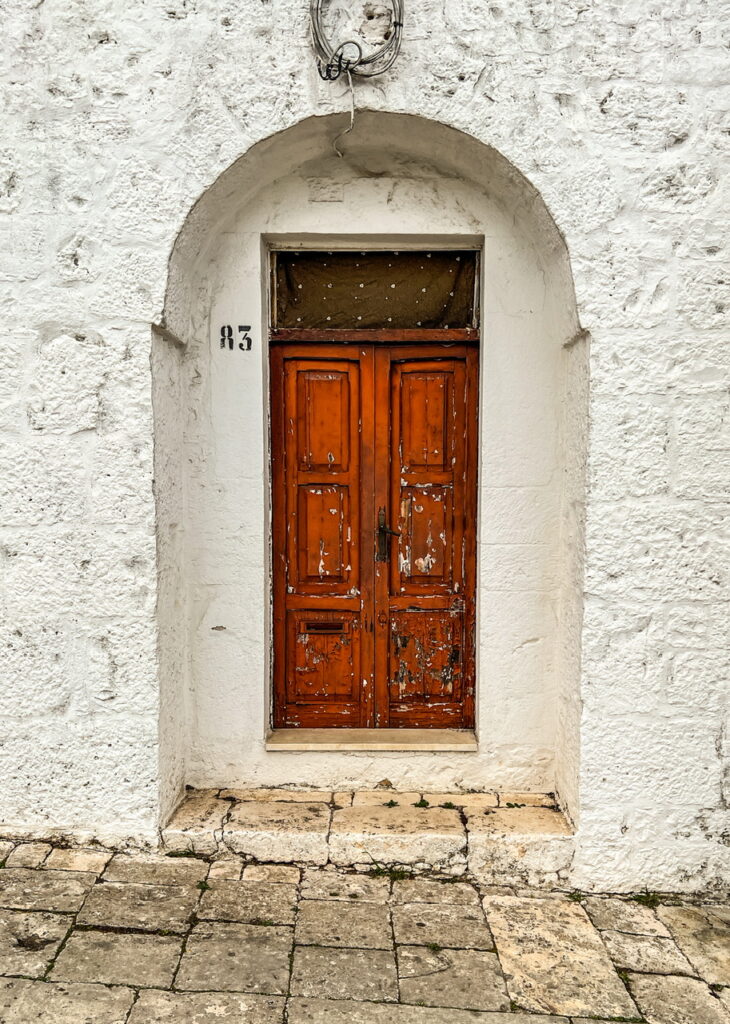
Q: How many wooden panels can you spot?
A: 6